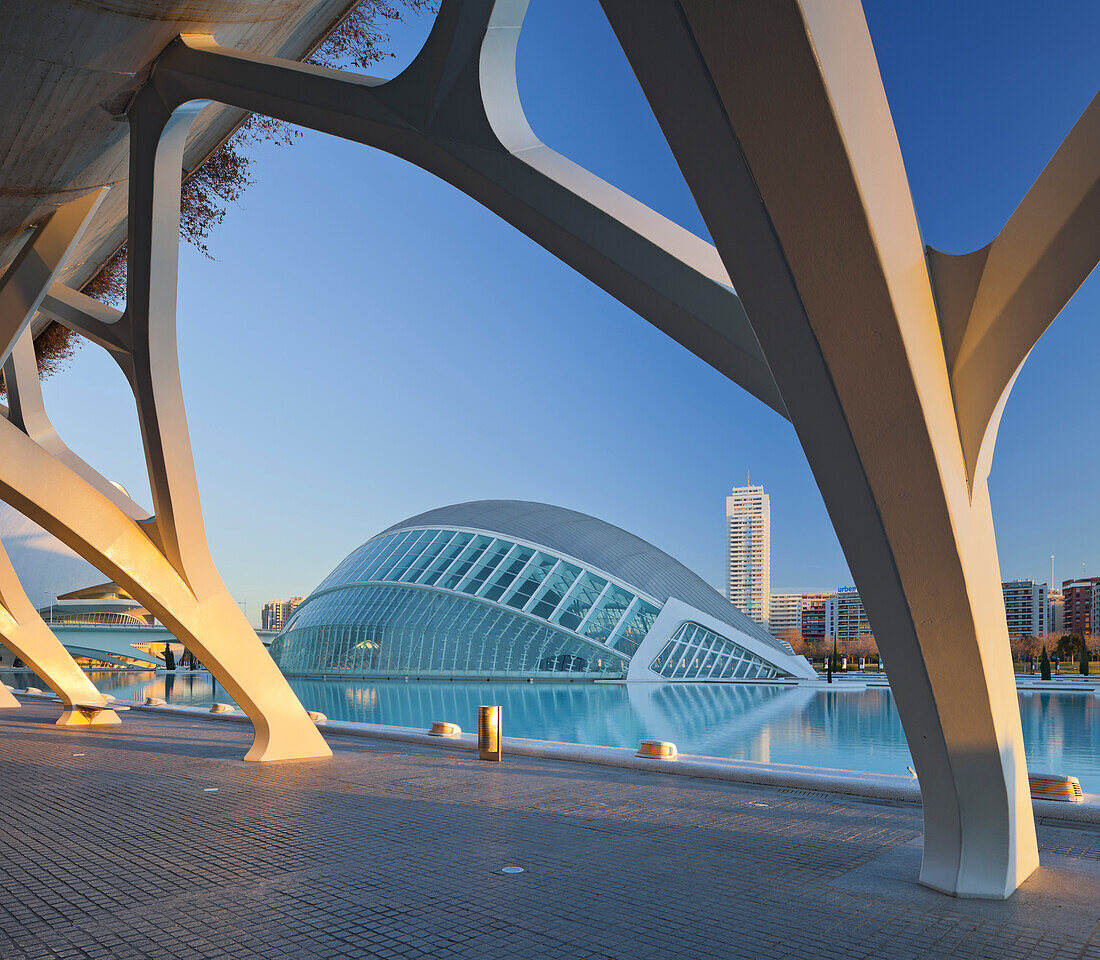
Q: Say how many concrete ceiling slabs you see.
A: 1